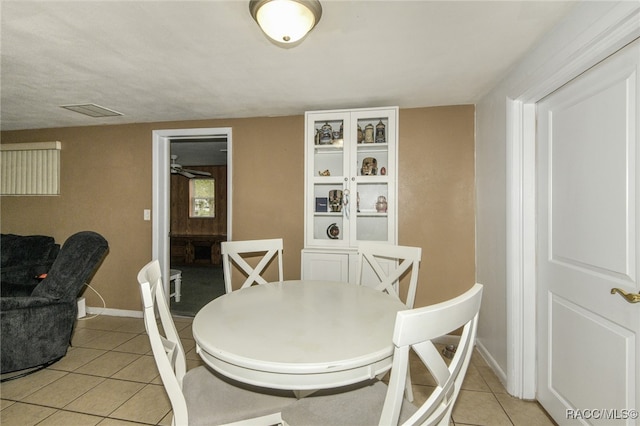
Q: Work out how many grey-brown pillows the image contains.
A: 2